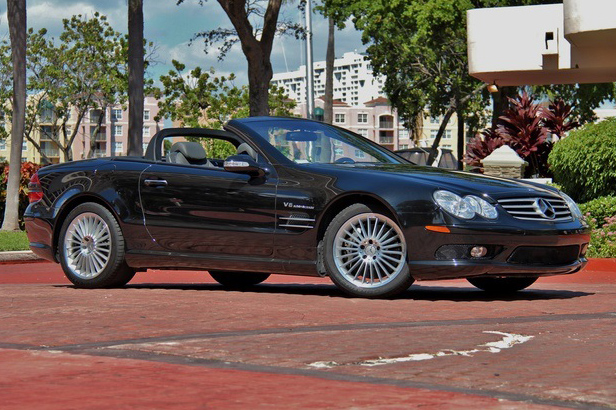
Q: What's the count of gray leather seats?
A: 2